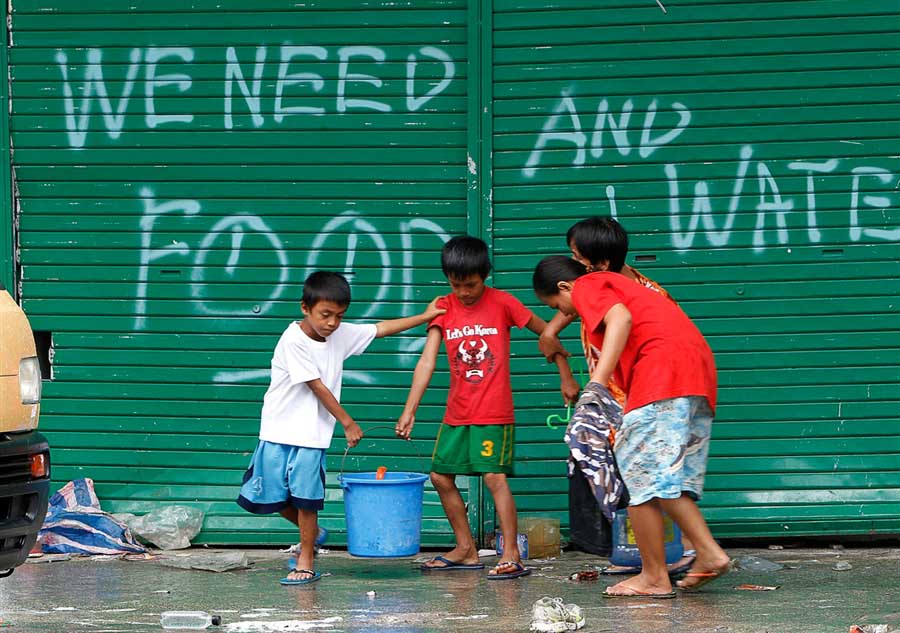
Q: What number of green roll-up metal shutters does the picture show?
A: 2